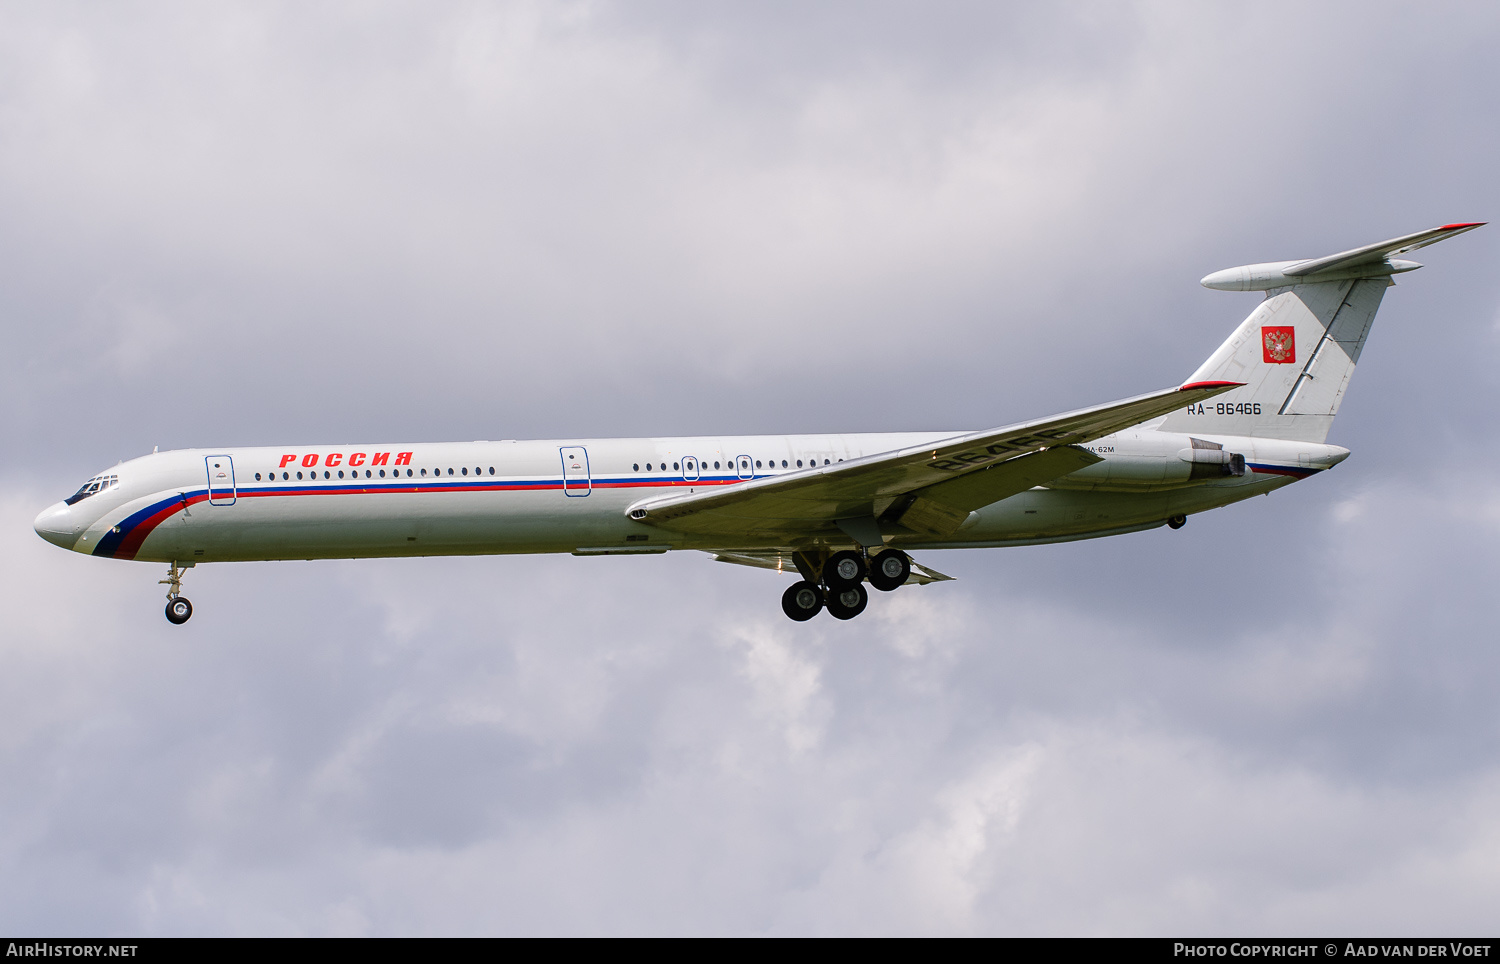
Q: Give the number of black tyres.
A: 6